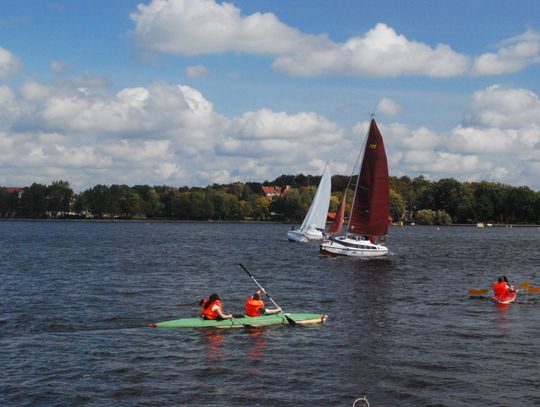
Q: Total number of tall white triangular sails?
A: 1